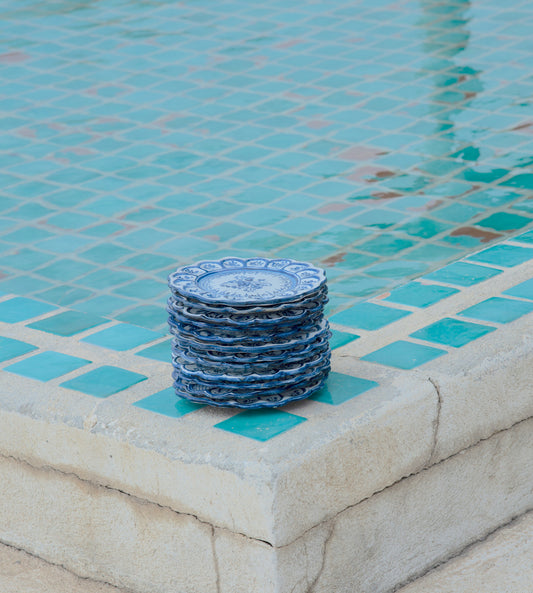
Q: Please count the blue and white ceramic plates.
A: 12